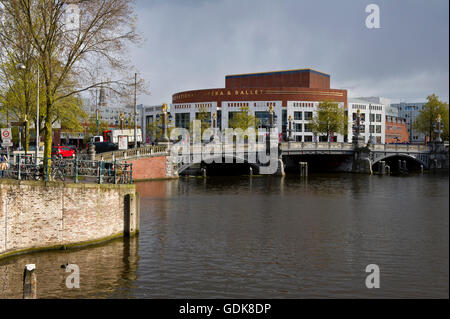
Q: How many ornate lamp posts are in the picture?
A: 7